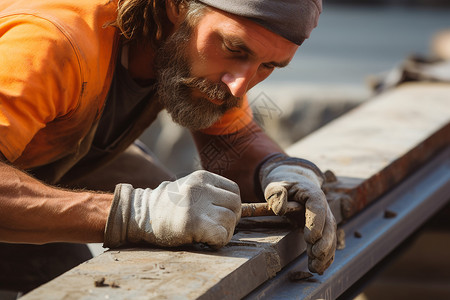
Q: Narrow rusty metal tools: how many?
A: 1